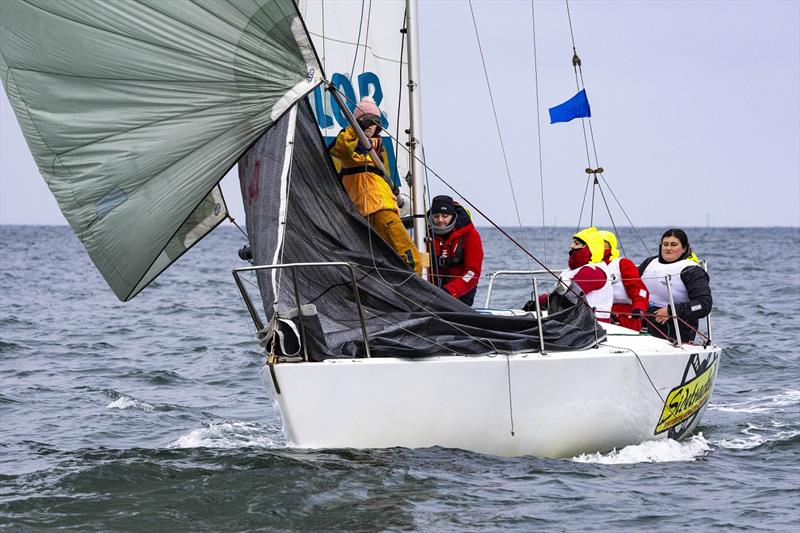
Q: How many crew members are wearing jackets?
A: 5